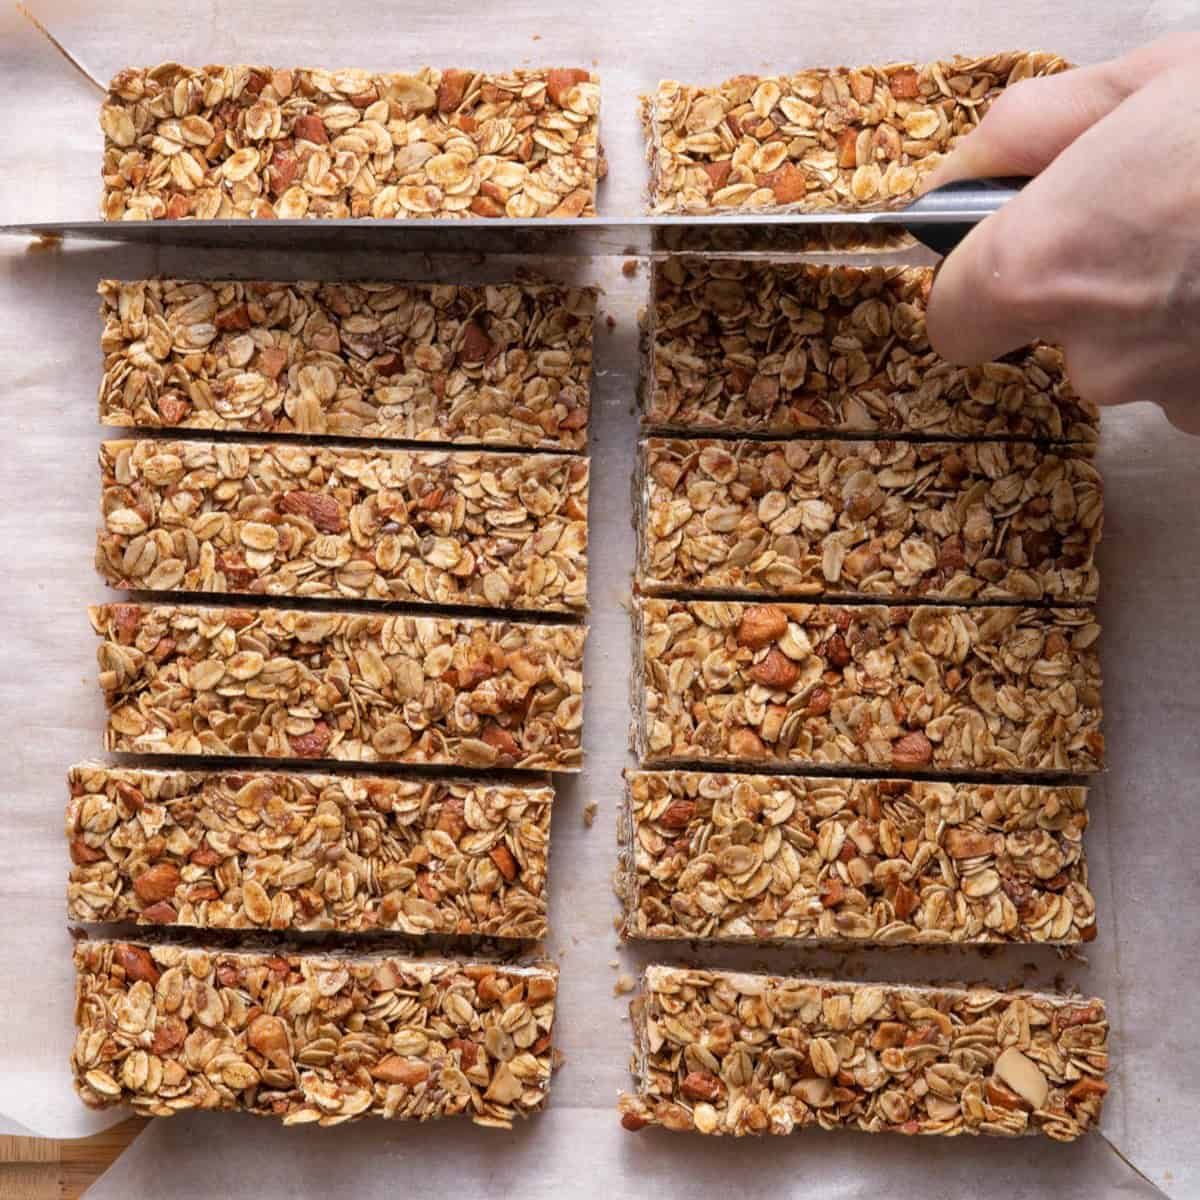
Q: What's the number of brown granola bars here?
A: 12